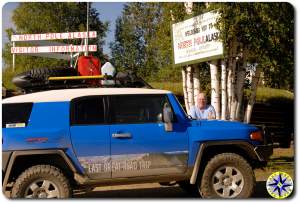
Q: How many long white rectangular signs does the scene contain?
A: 2